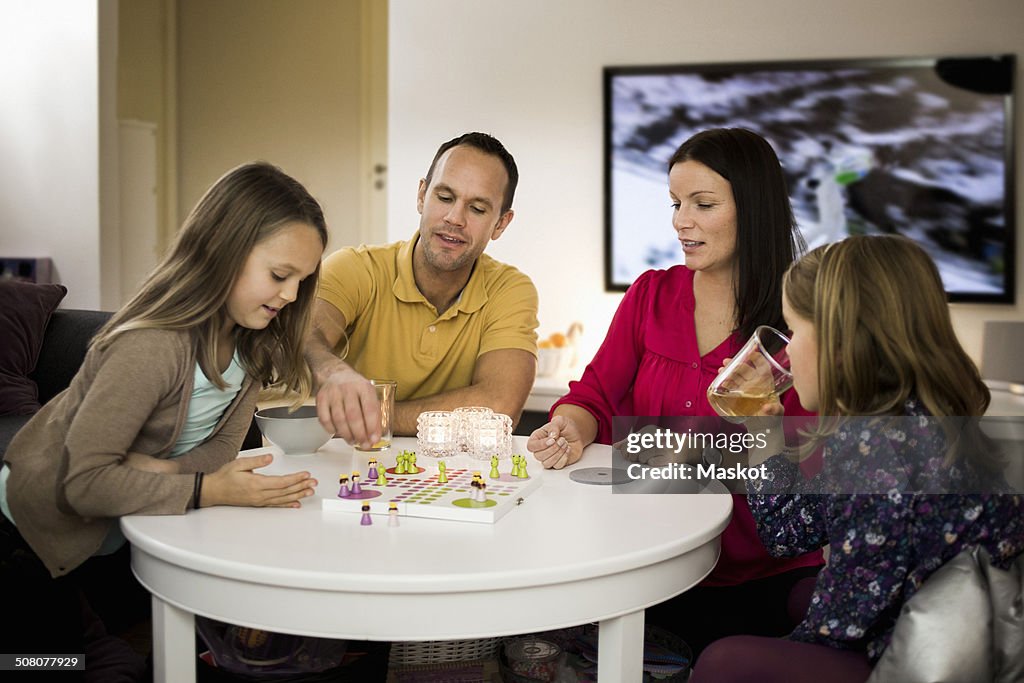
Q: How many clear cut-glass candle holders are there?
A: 3